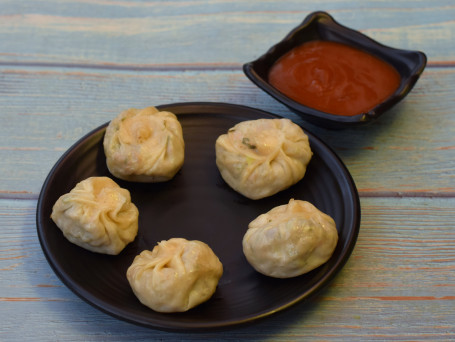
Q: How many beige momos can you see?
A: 5